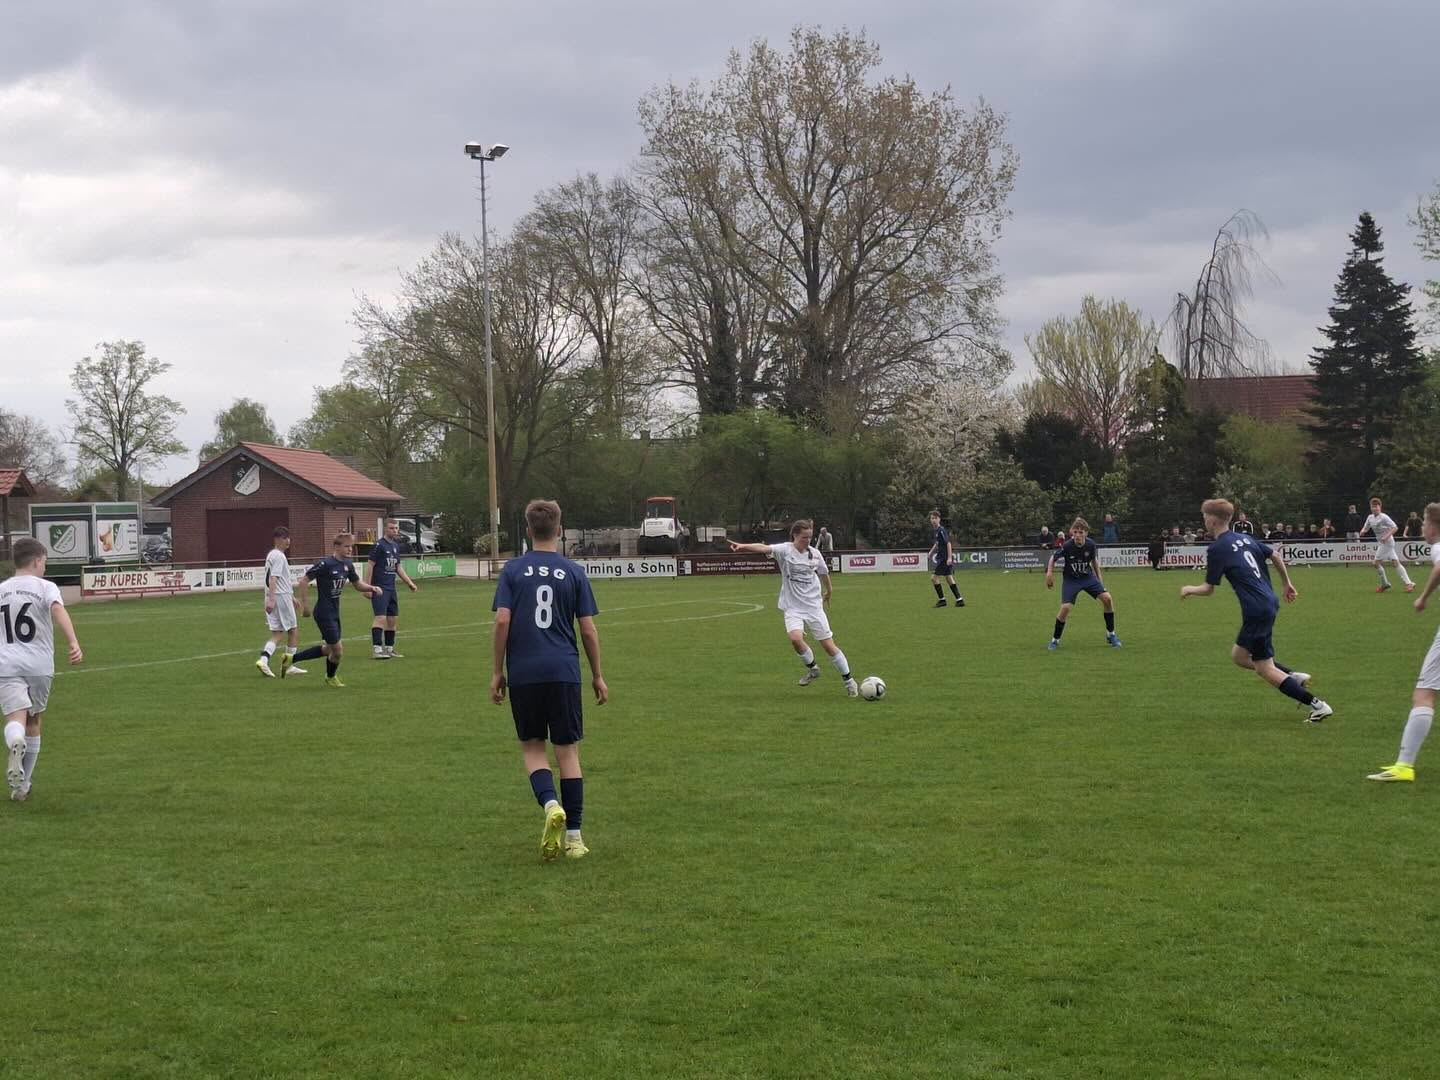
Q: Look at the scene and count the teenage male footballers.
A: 11